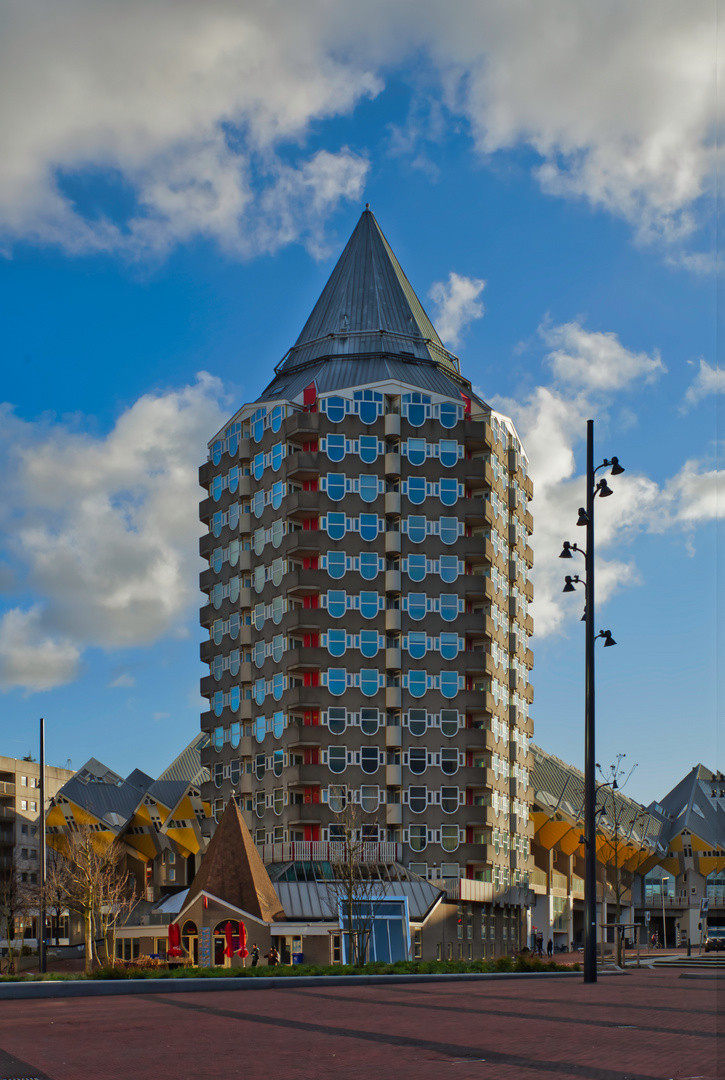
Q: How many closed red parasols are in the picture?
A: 4